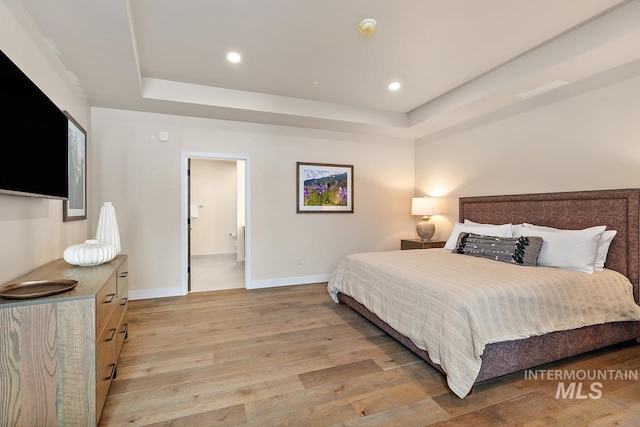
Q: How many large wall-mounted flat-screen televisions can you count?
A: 1